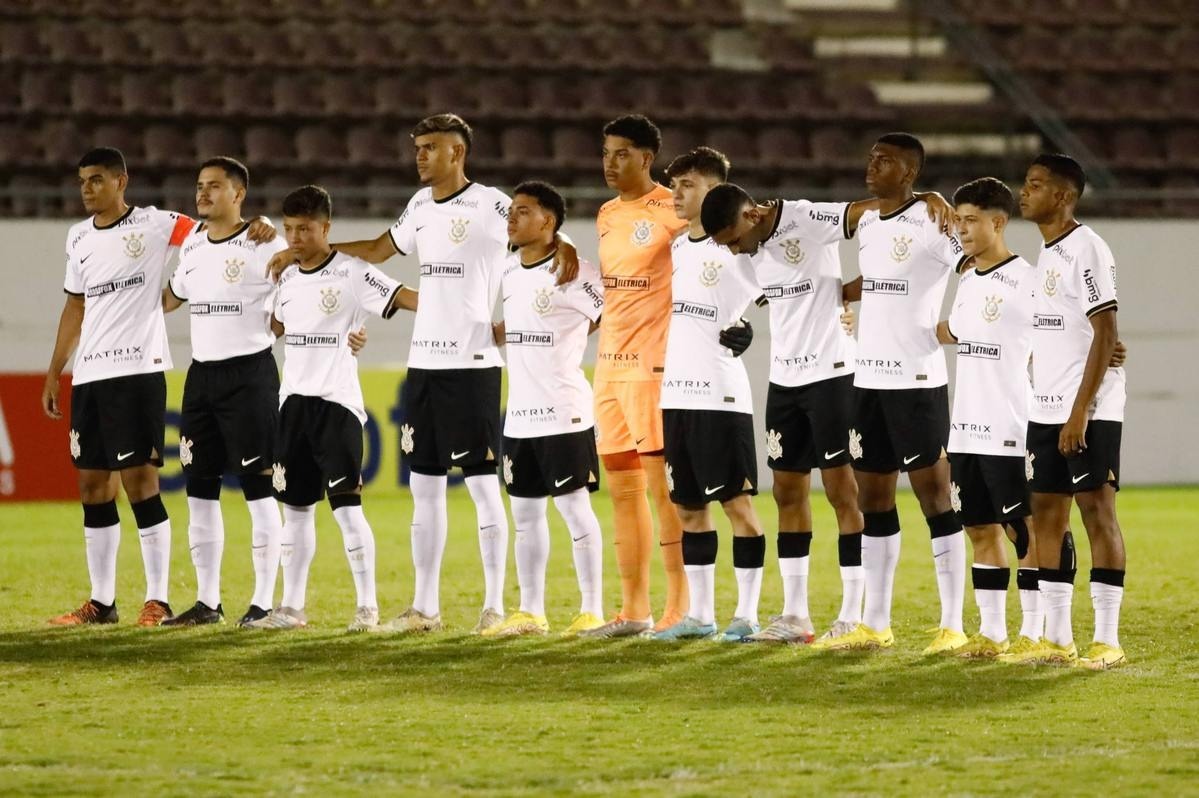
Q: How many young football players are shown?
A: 11